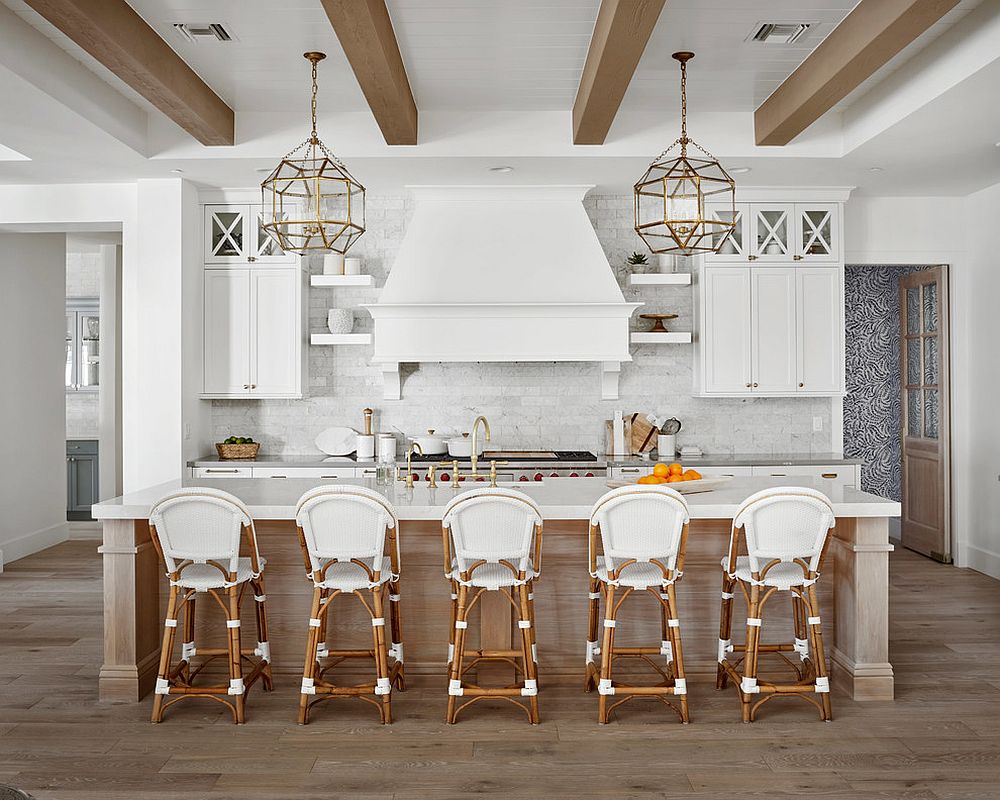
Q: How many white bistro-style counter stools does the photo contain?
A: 5